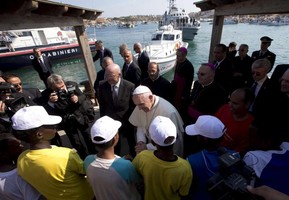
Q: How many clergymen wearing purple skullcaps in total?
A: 2